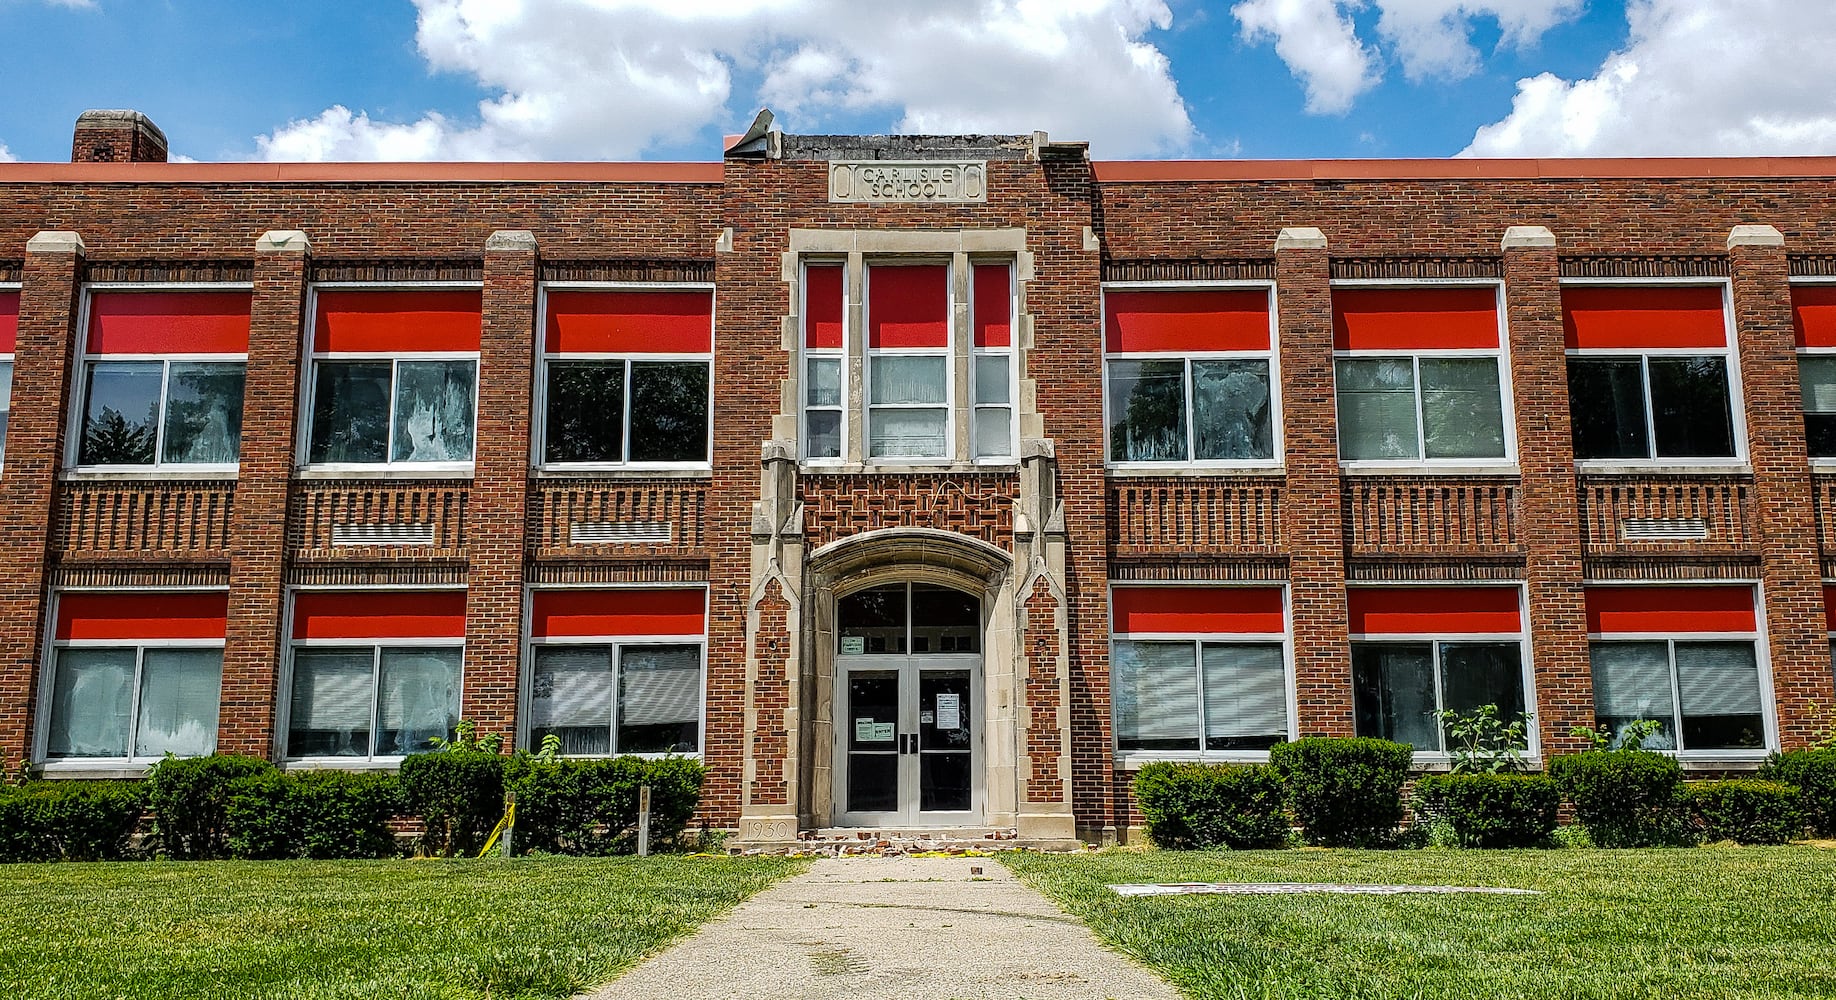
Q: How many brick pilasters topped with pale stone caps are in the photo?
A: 6